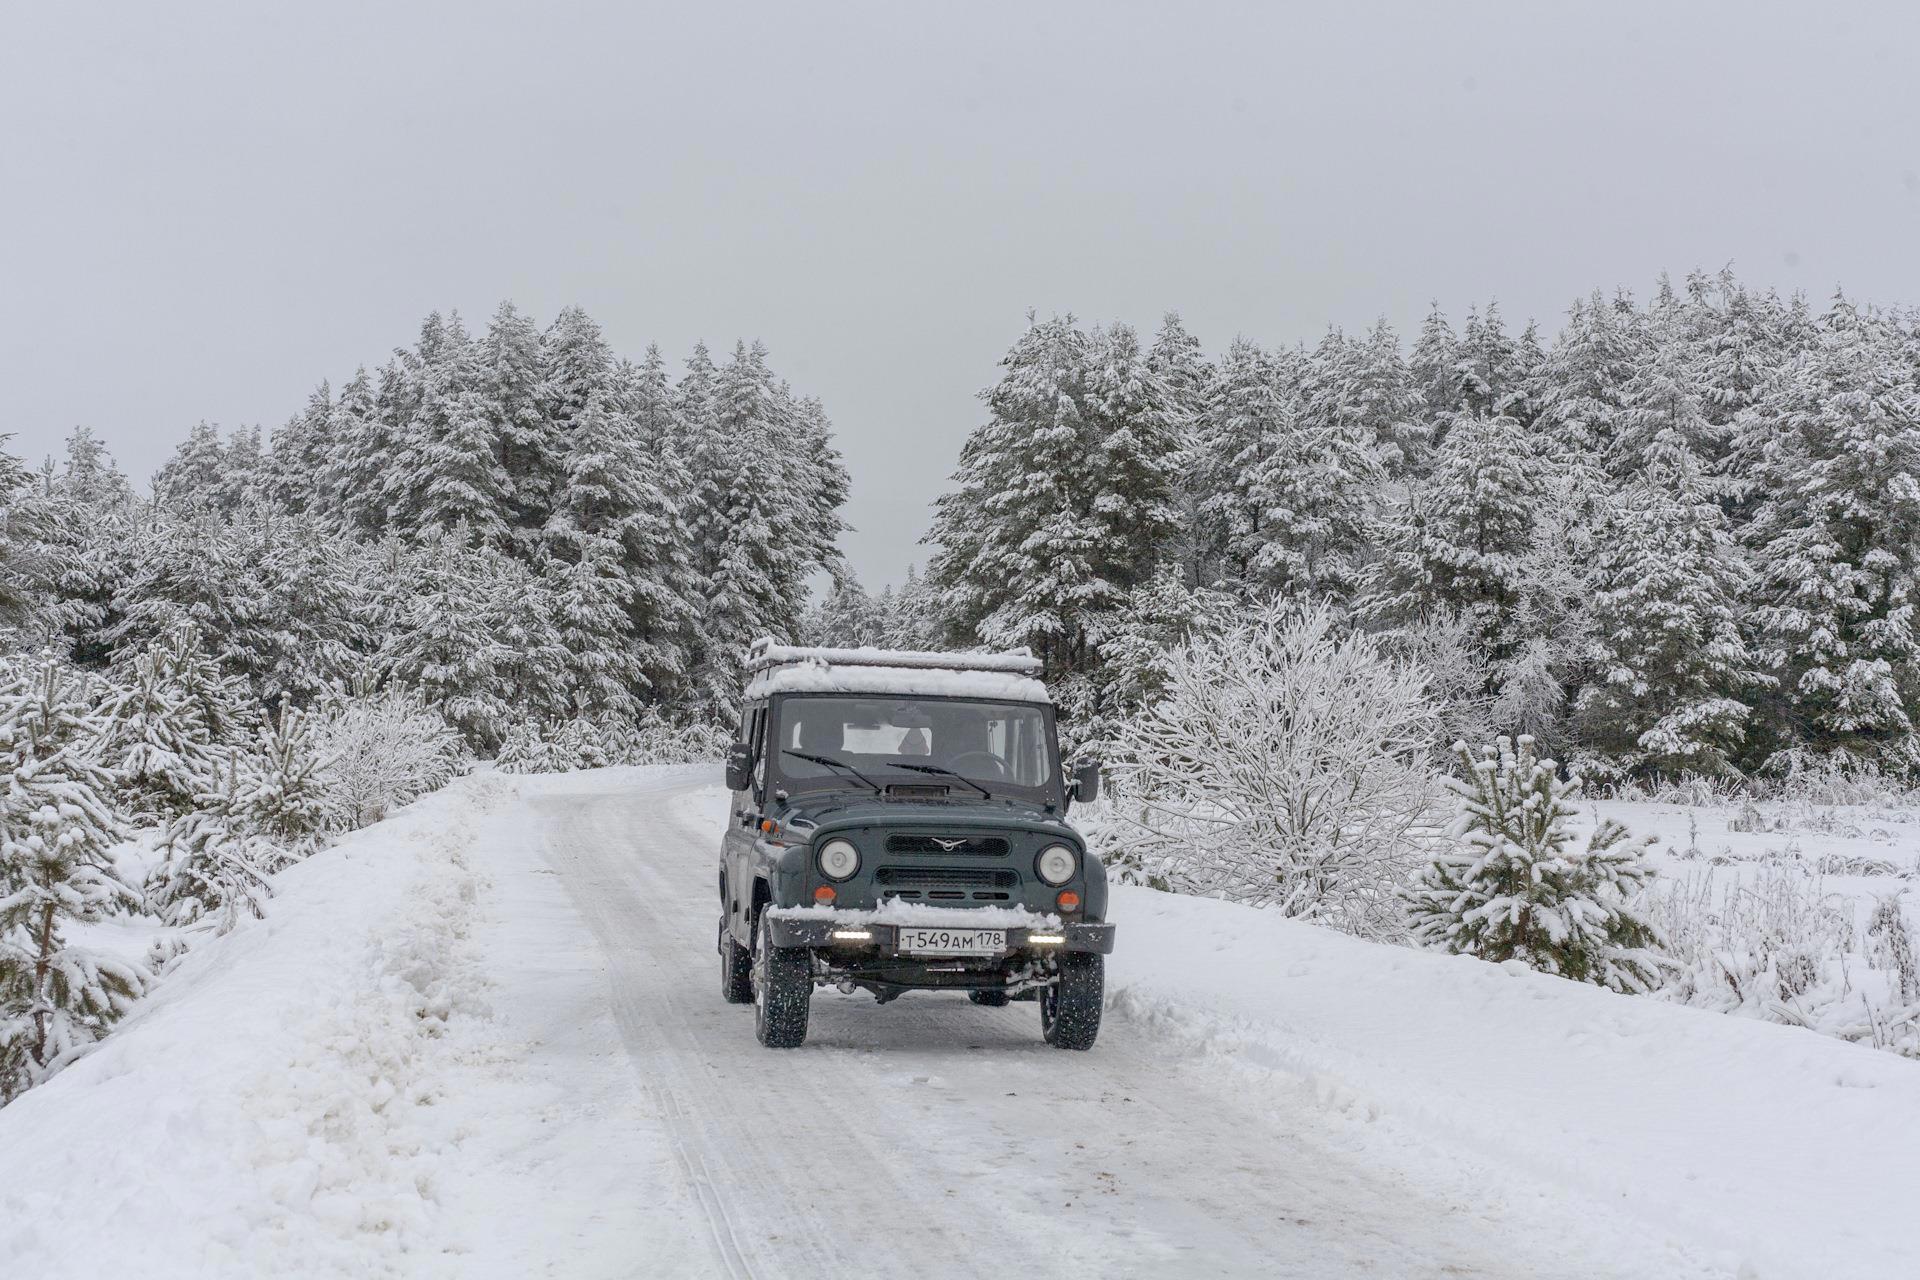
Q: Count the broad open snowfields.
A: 1